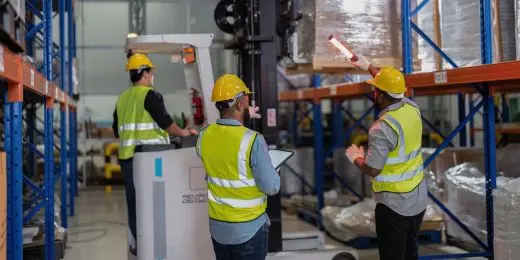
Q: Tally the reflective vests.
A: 3